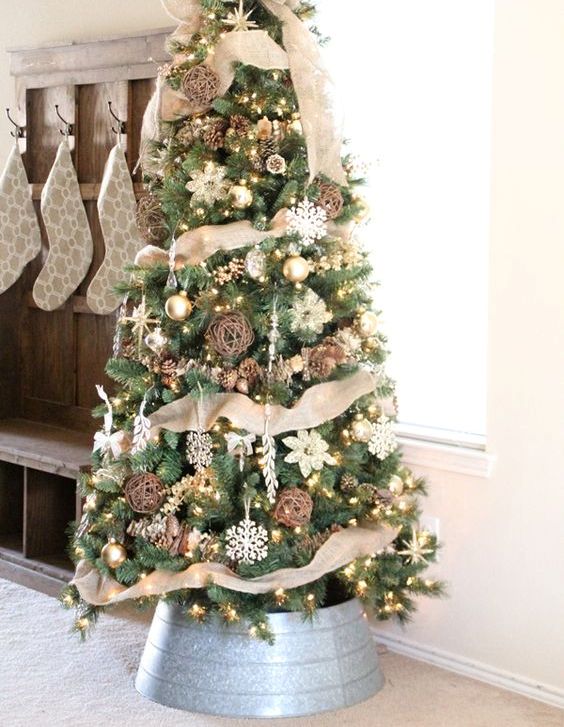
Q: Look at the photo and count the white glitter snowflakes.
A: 4